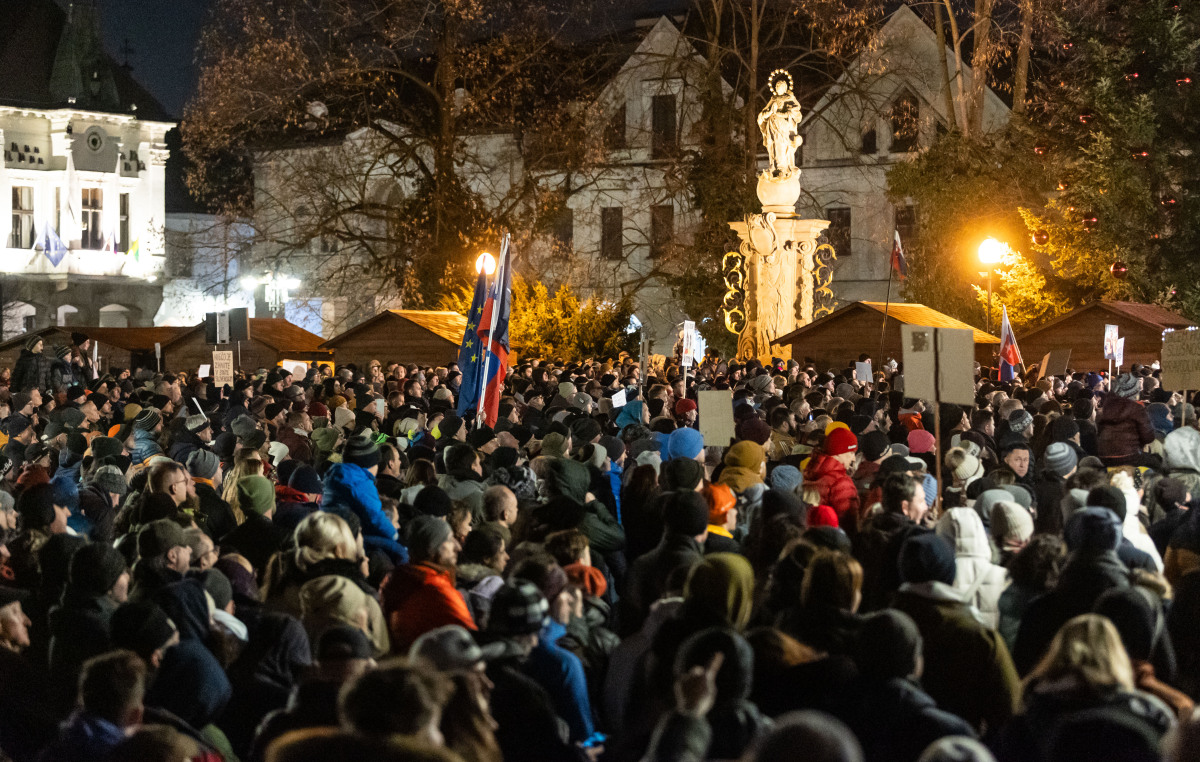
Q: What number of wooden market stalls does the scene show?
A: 5